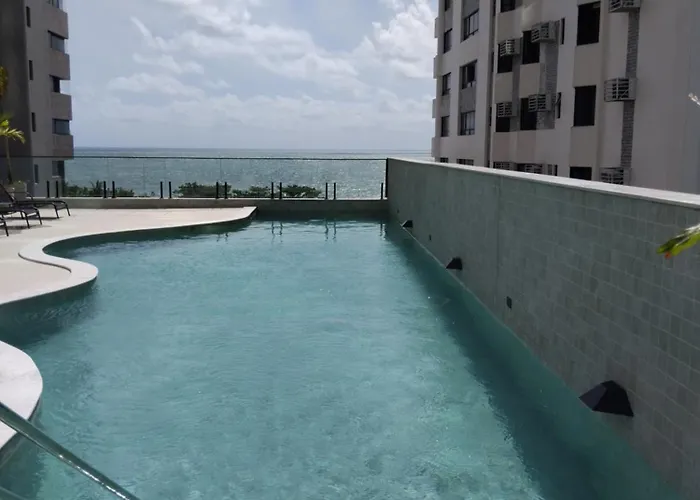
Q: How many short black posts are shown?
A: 13